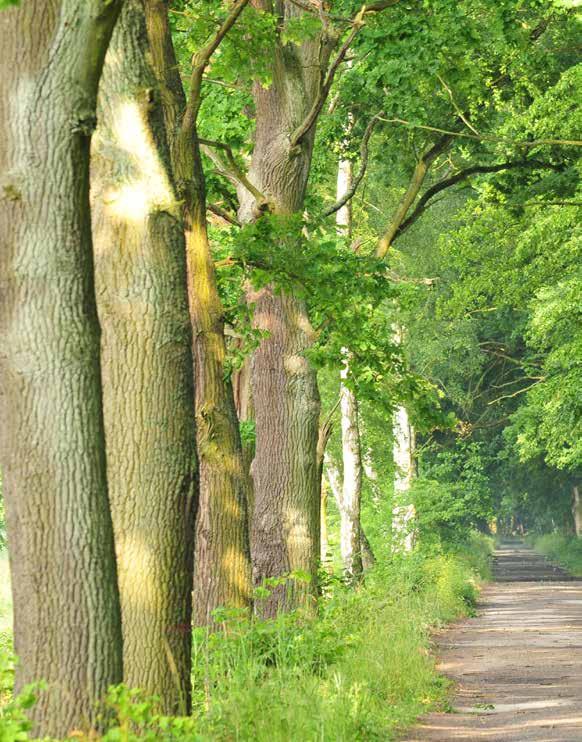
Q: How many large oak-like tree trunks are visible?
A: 4